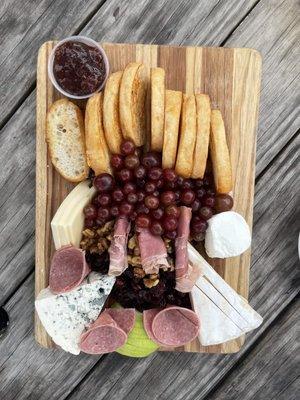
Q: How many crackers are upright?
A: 8